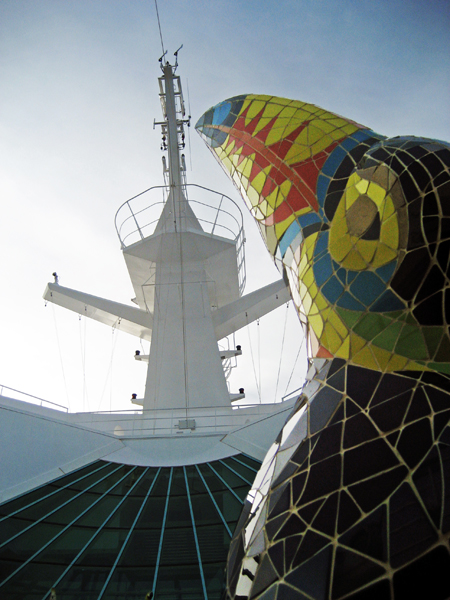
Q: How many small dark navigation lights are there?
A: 4